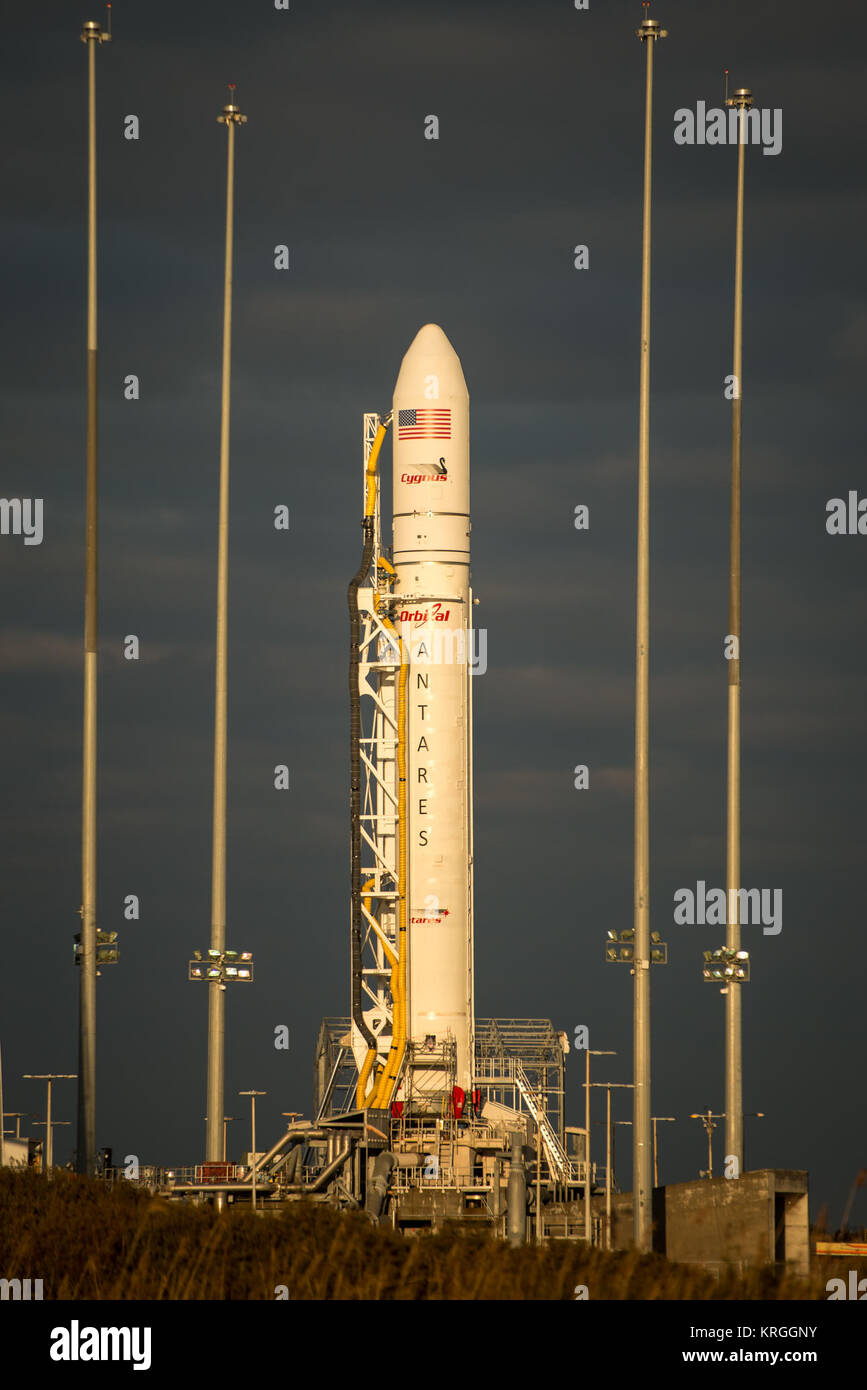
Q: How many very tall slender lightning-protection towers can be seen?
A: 4